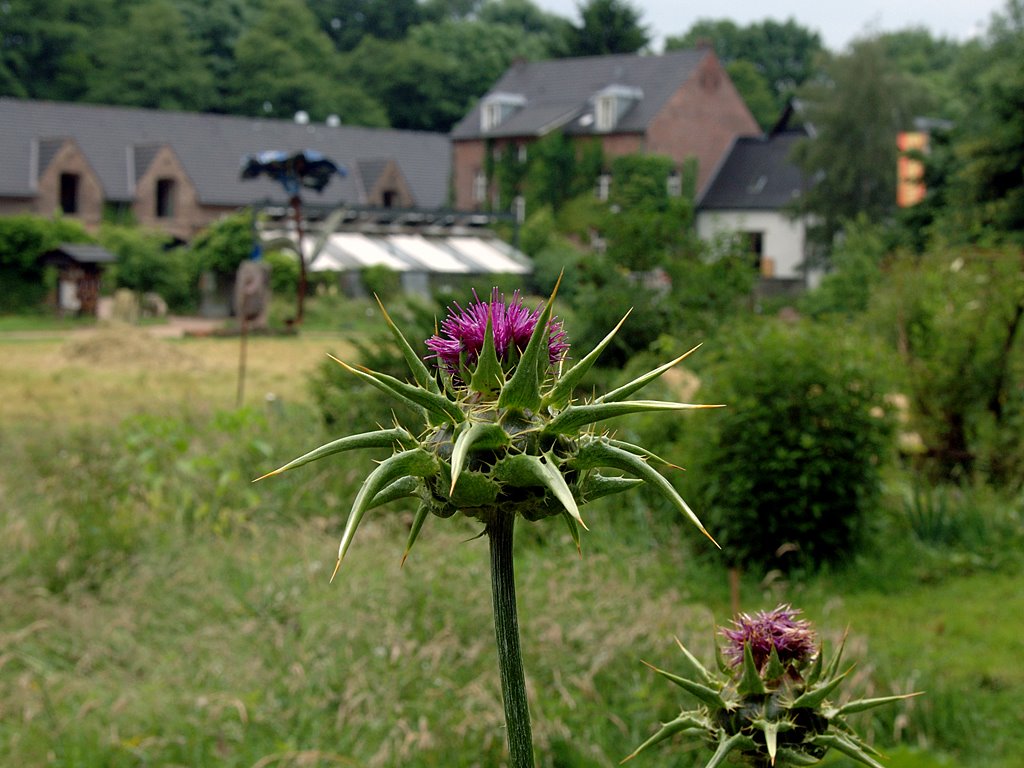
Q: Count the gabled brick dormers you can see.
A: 3